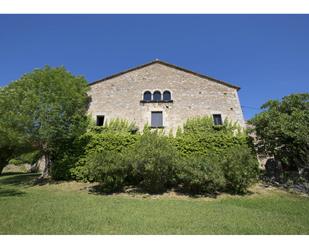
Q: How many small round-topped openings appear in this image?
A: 3